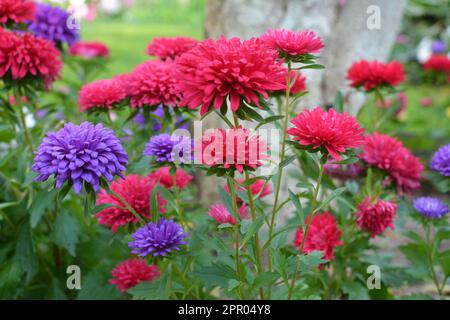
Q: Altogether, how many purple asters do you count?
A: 6